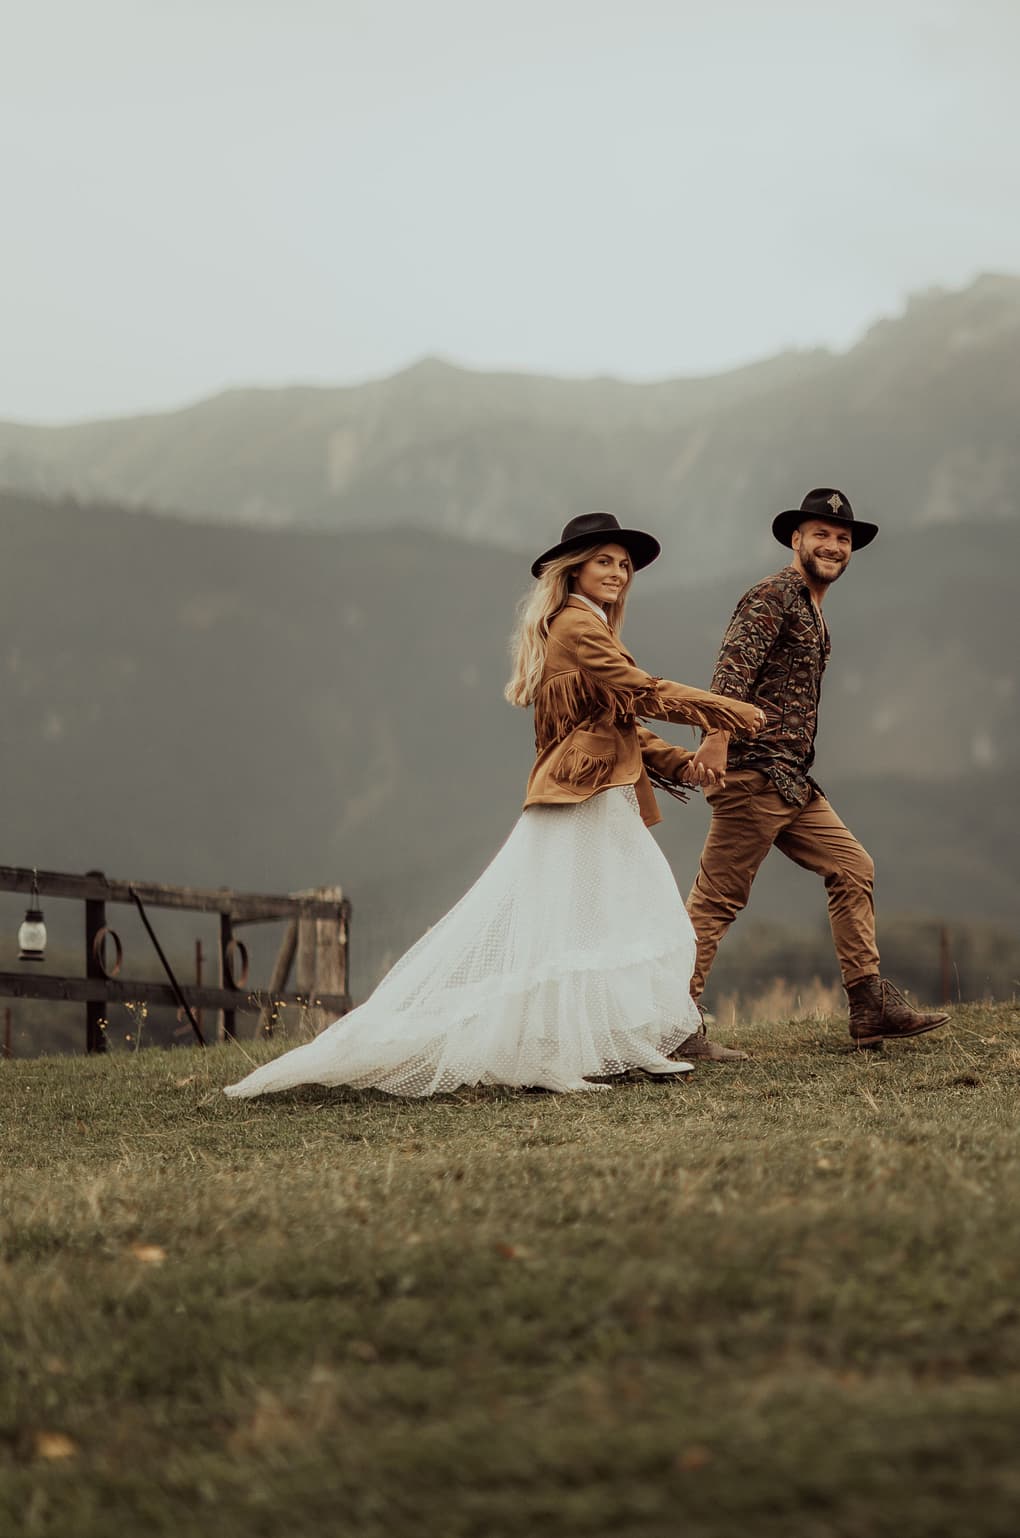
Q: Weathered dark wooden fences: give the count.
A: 1